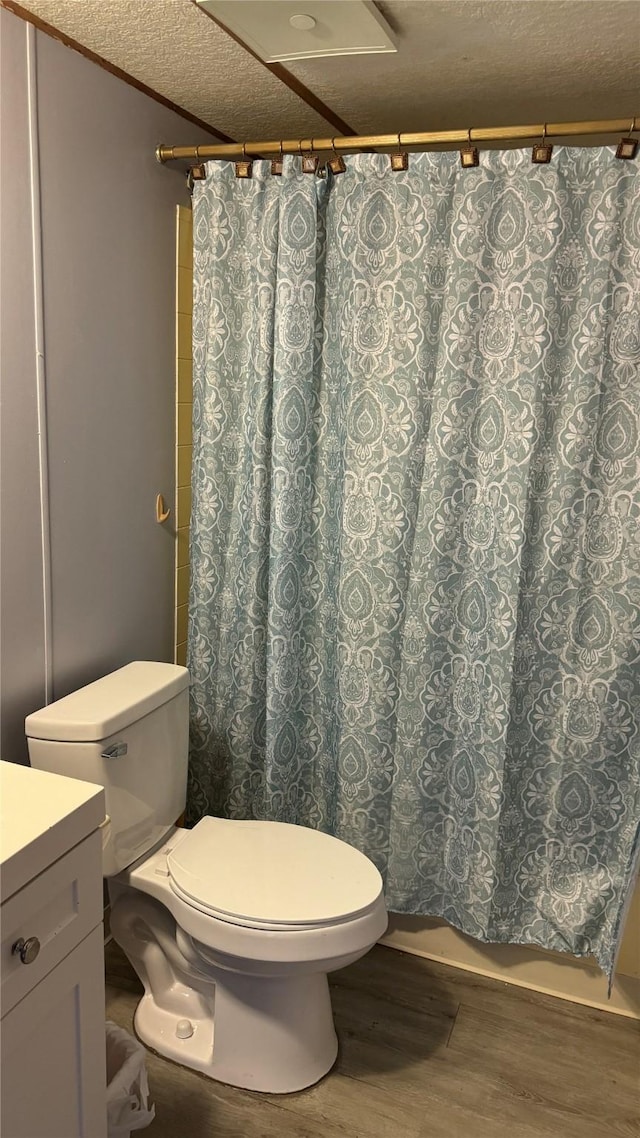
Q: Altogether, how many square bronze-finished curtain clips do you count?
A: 9